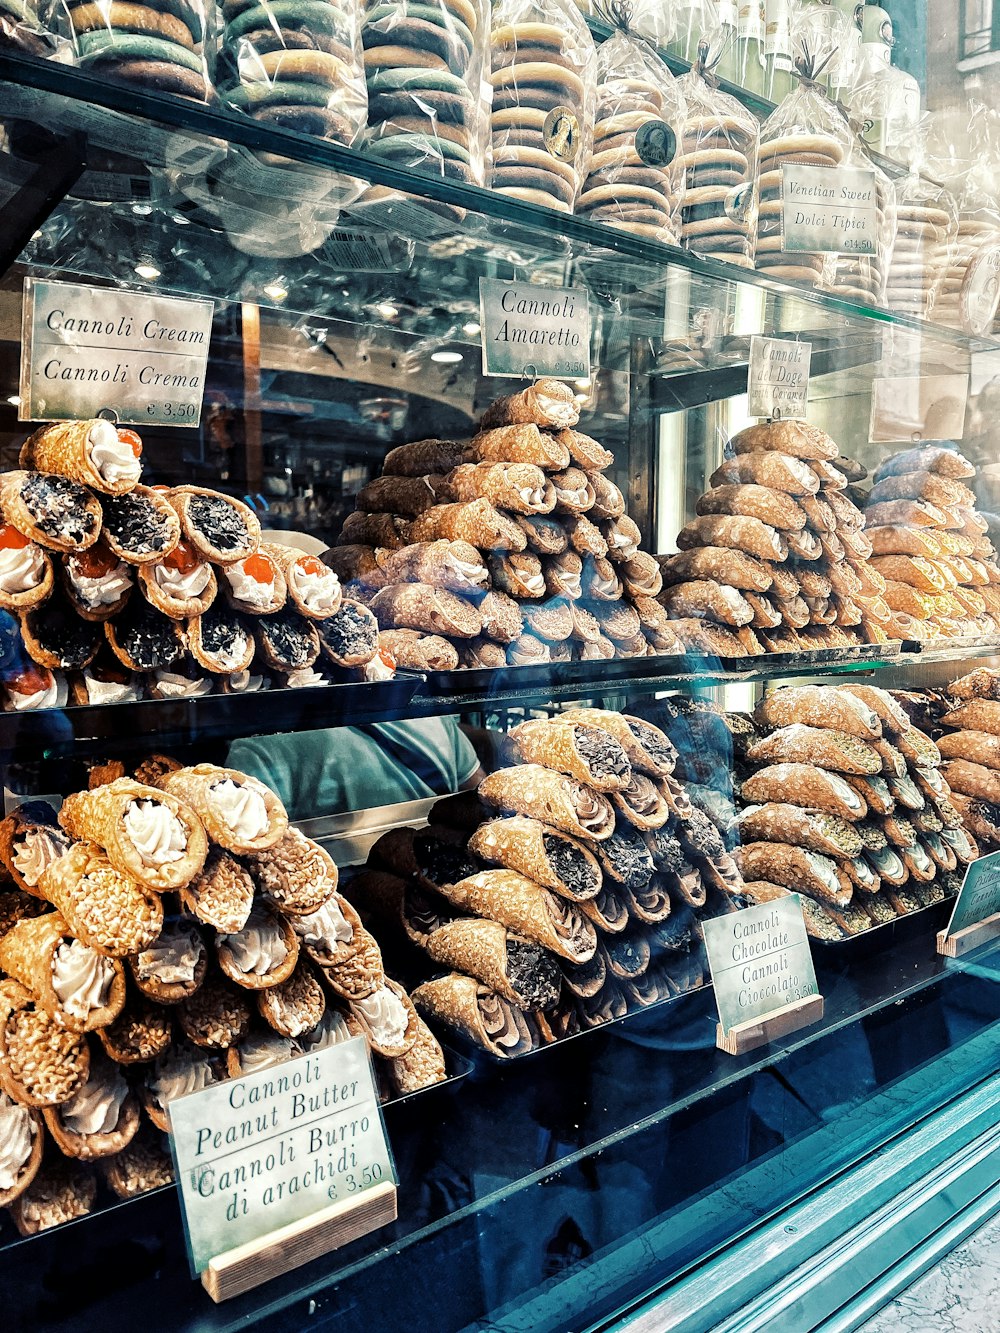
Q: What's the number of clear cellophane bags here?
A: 11